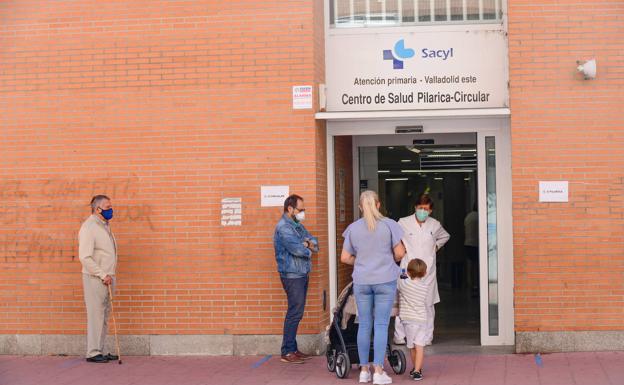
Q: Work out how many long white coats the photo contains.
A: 1